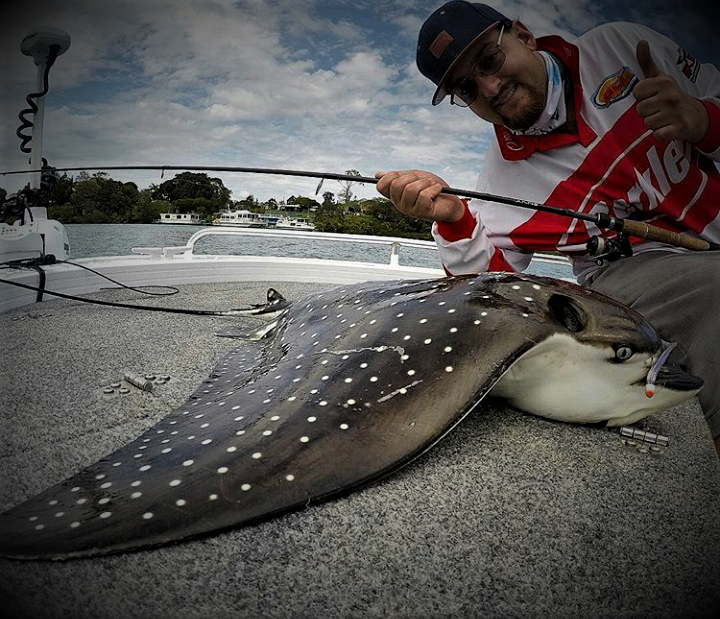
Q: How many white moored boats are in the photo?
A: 3